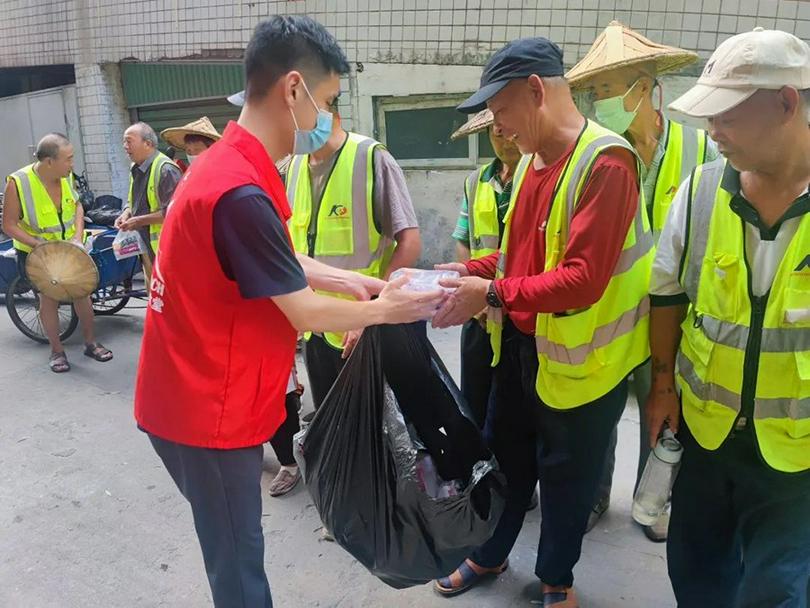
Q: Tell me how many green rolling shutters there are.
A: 1